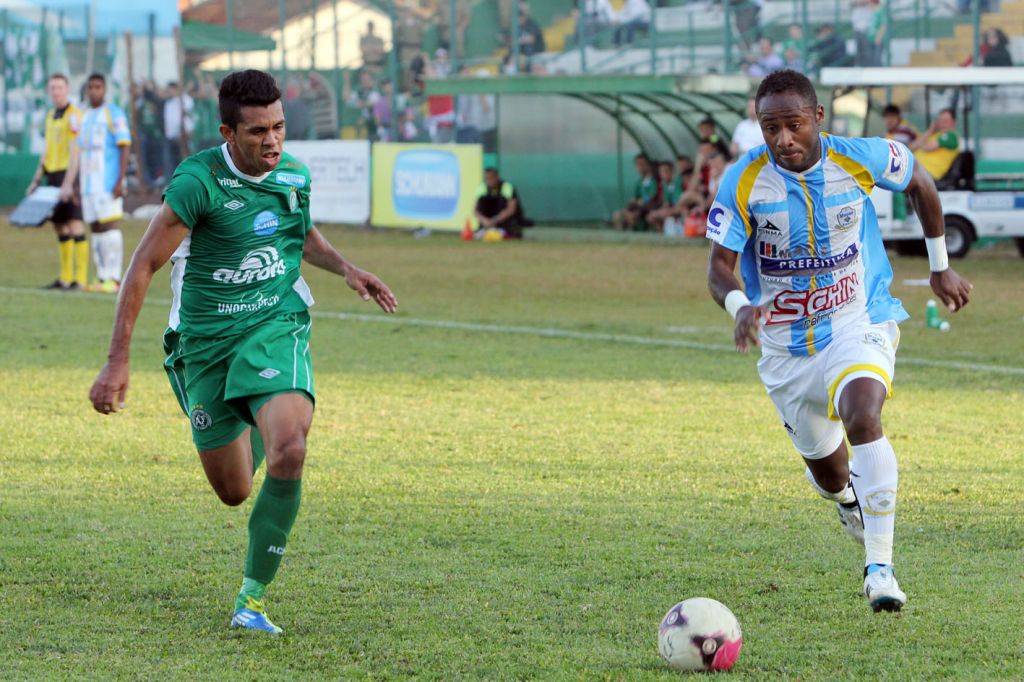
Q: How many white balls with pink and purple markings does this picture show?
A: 1